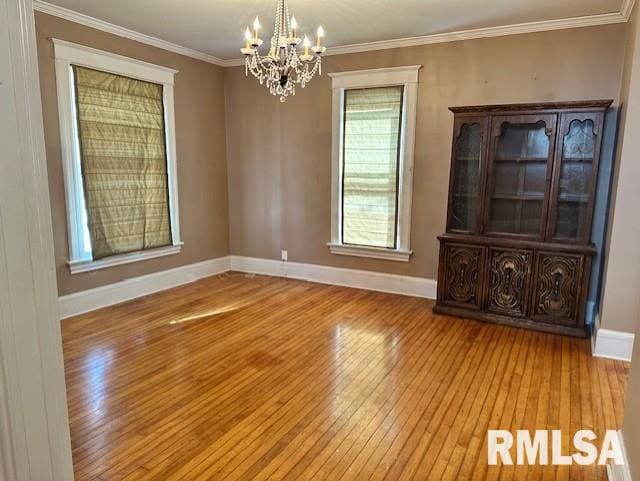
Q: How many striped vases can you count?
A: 0